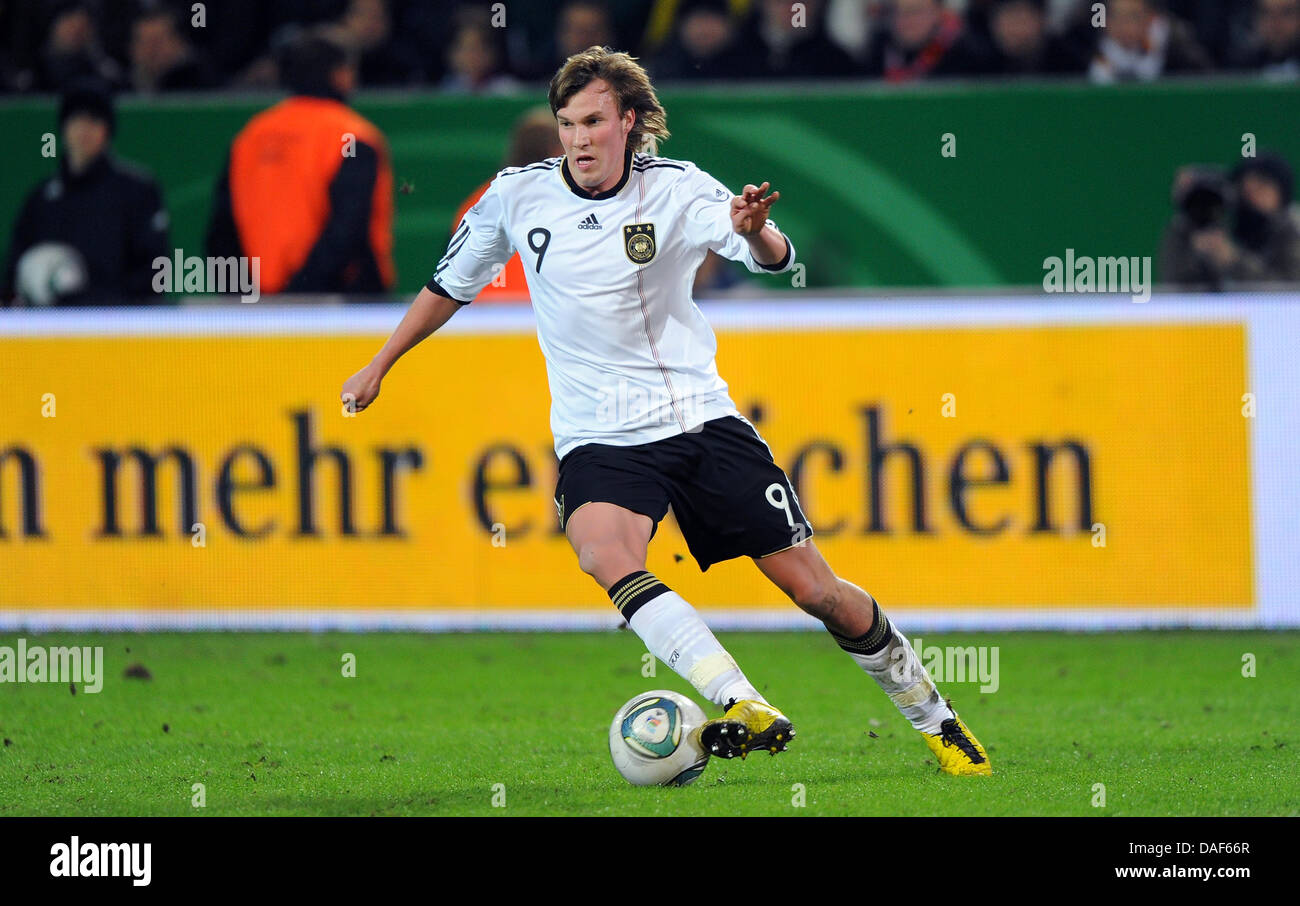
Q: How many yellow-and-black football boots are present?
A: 2